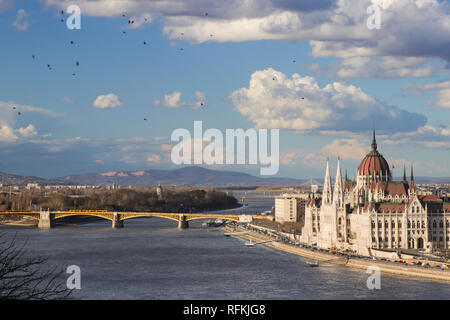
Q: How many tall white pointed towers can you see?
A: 2